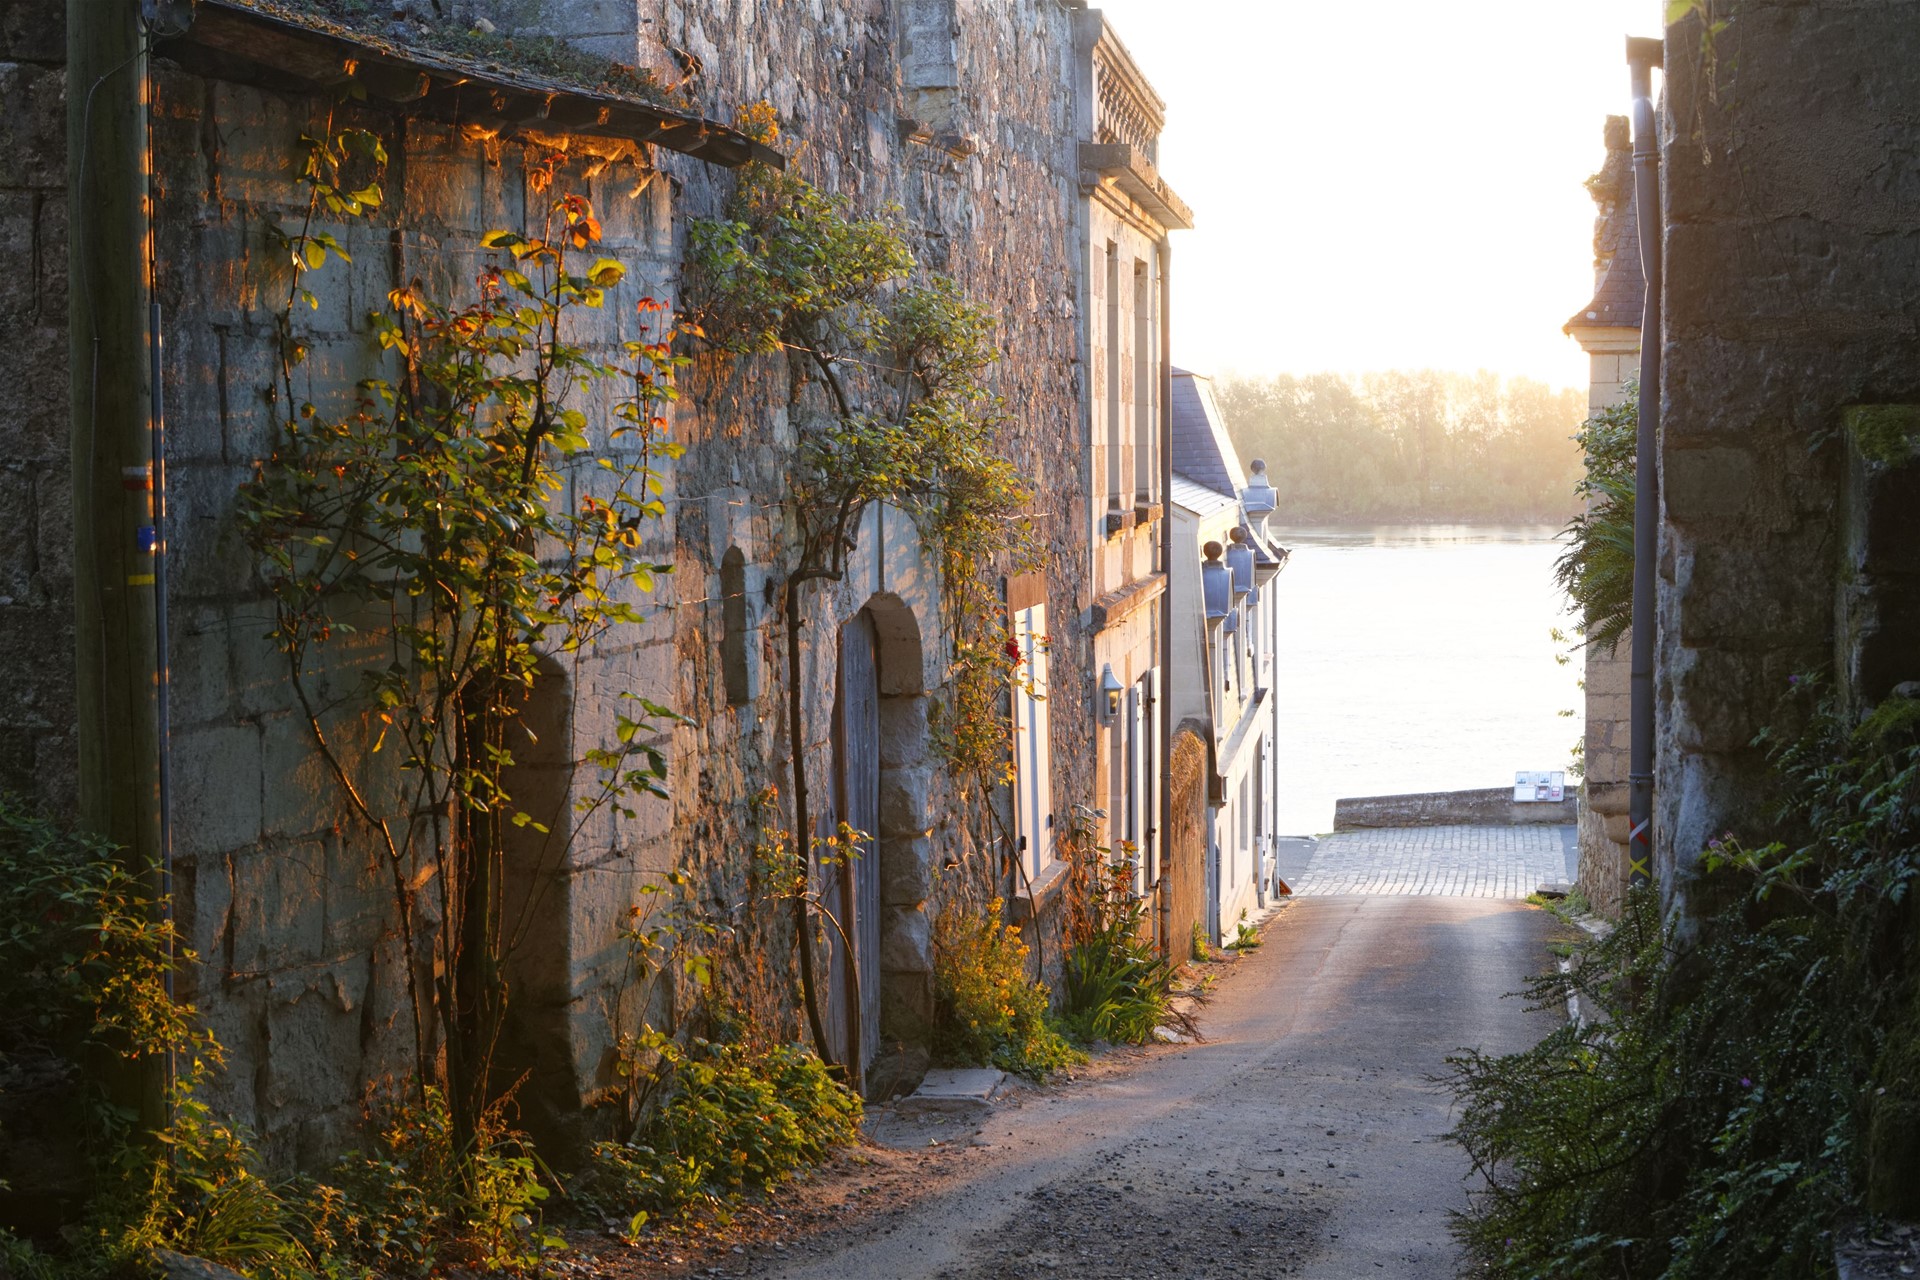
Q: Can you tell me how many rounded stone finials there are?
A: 3